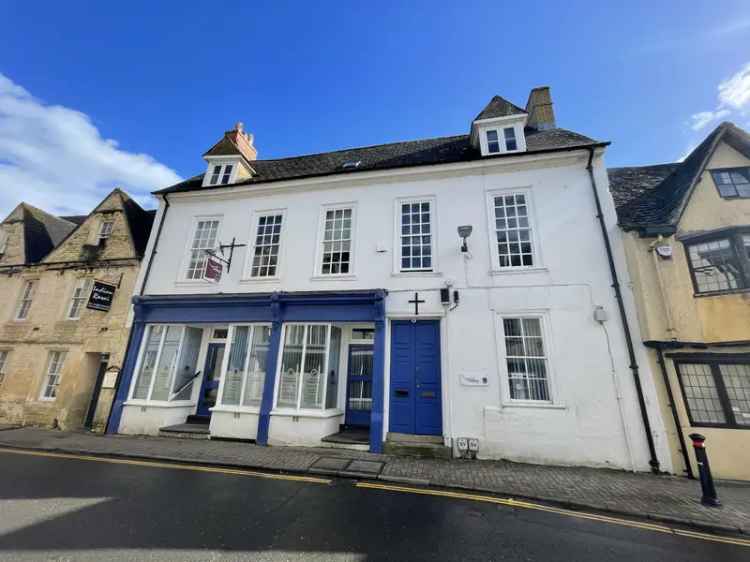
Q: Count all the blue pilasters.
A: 3